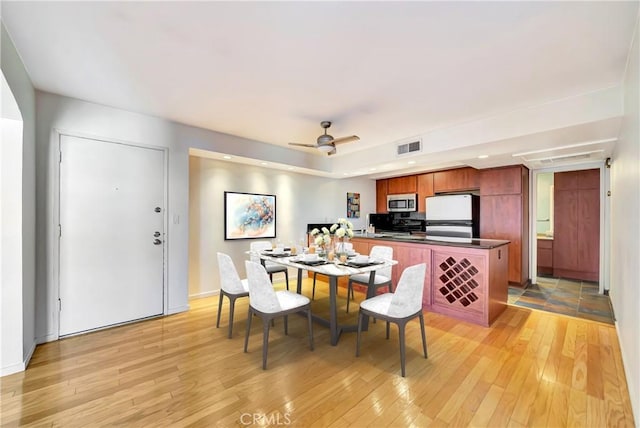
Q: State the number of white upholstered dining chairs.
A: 6